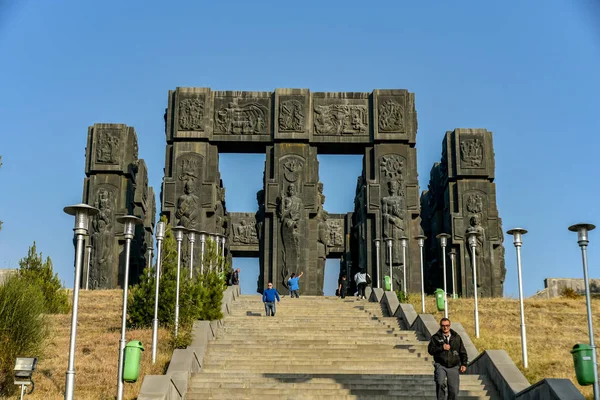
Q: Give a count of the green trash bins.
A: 4